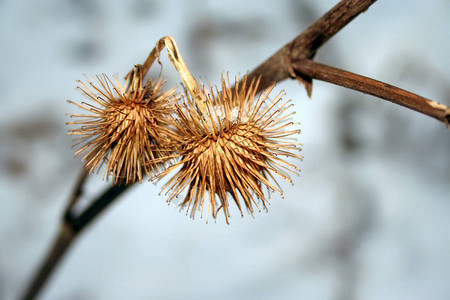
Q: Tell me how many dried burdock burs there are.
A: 2